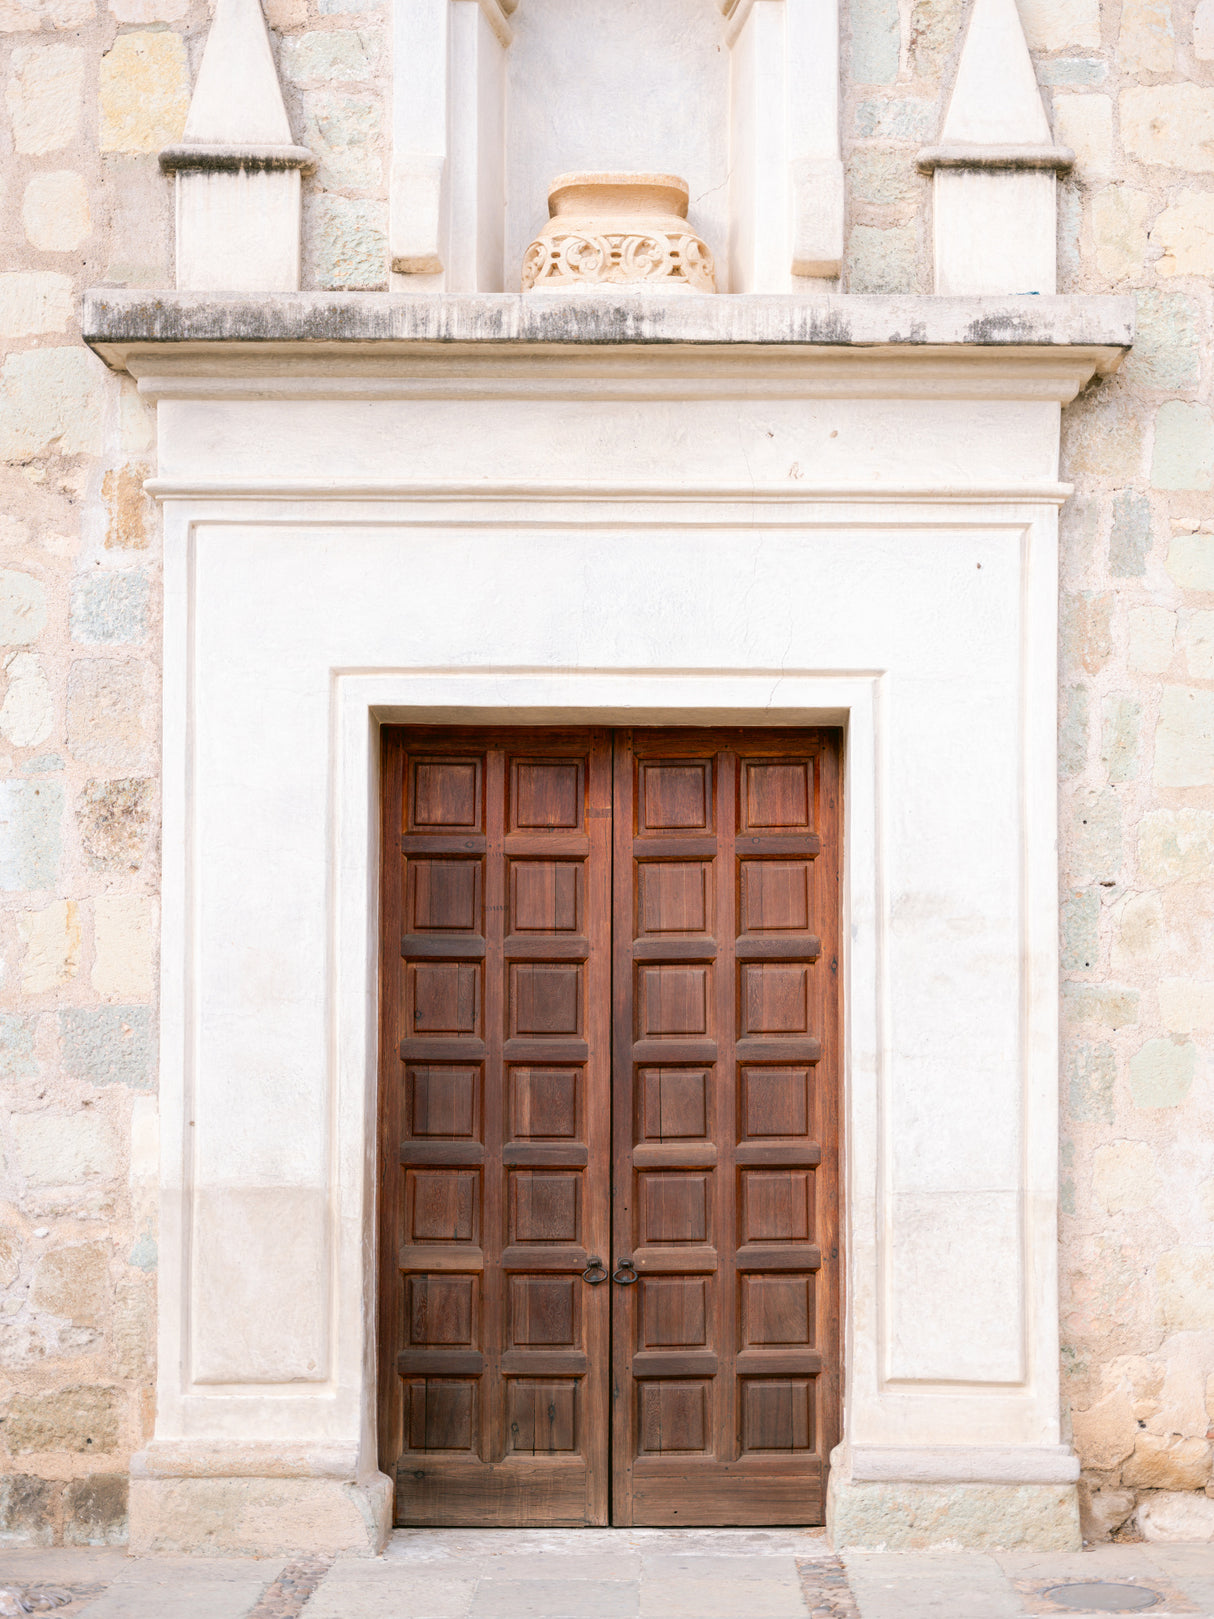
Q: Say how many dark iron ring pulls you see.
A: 2